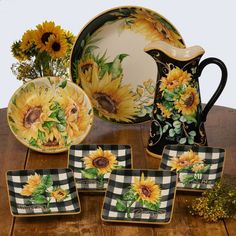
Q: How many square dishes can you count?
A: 4